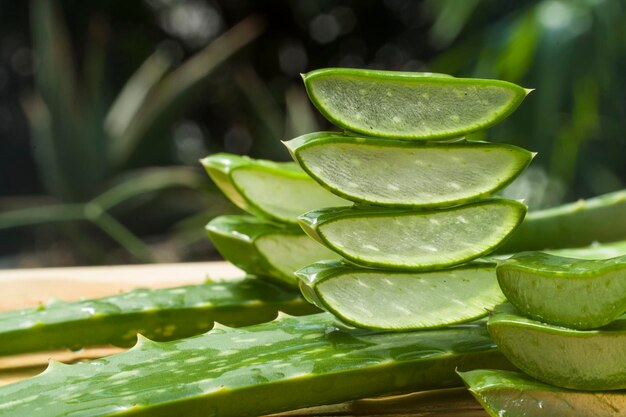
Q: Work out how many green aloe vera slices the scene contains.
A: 9